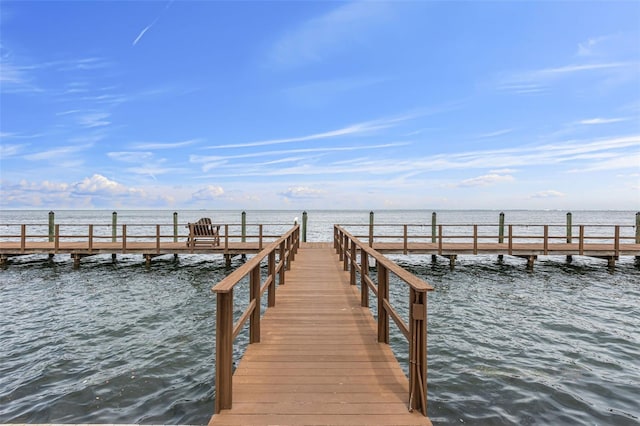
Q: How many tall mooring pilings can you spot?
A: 10